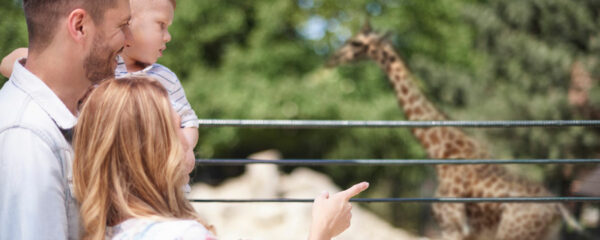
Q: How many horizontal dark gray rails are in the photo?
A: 3